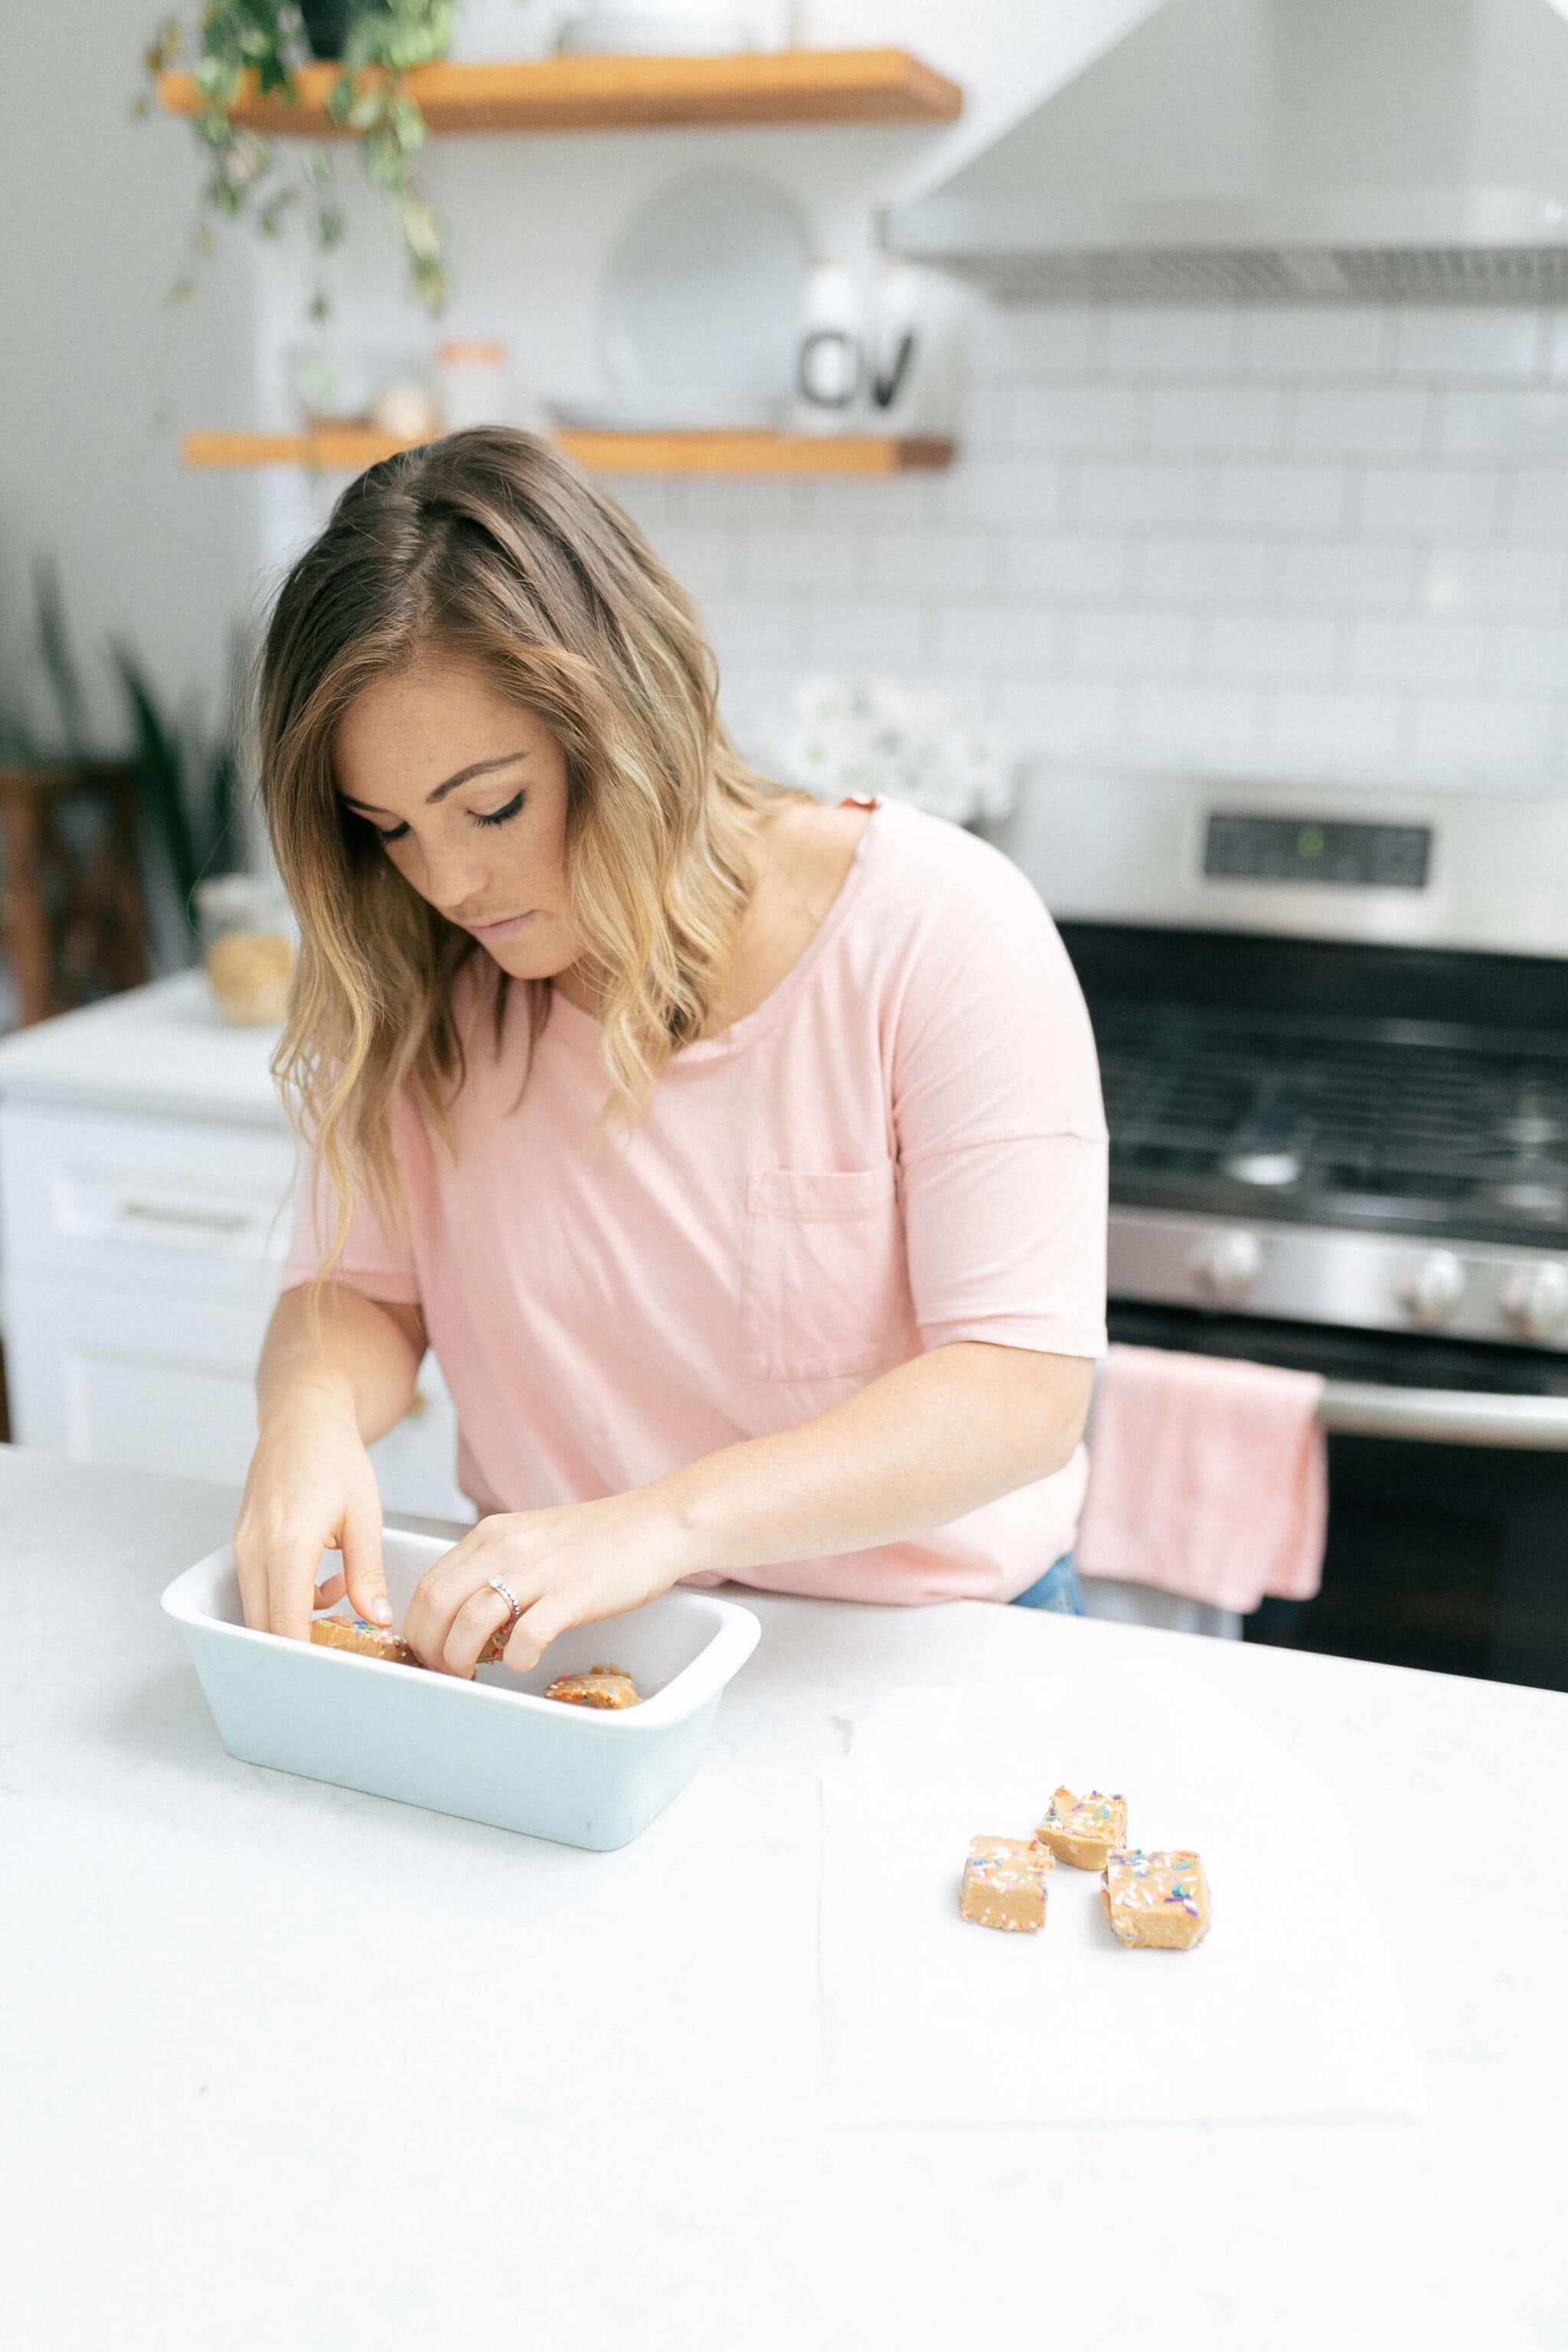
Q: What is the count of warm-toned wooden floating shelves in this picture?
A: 2